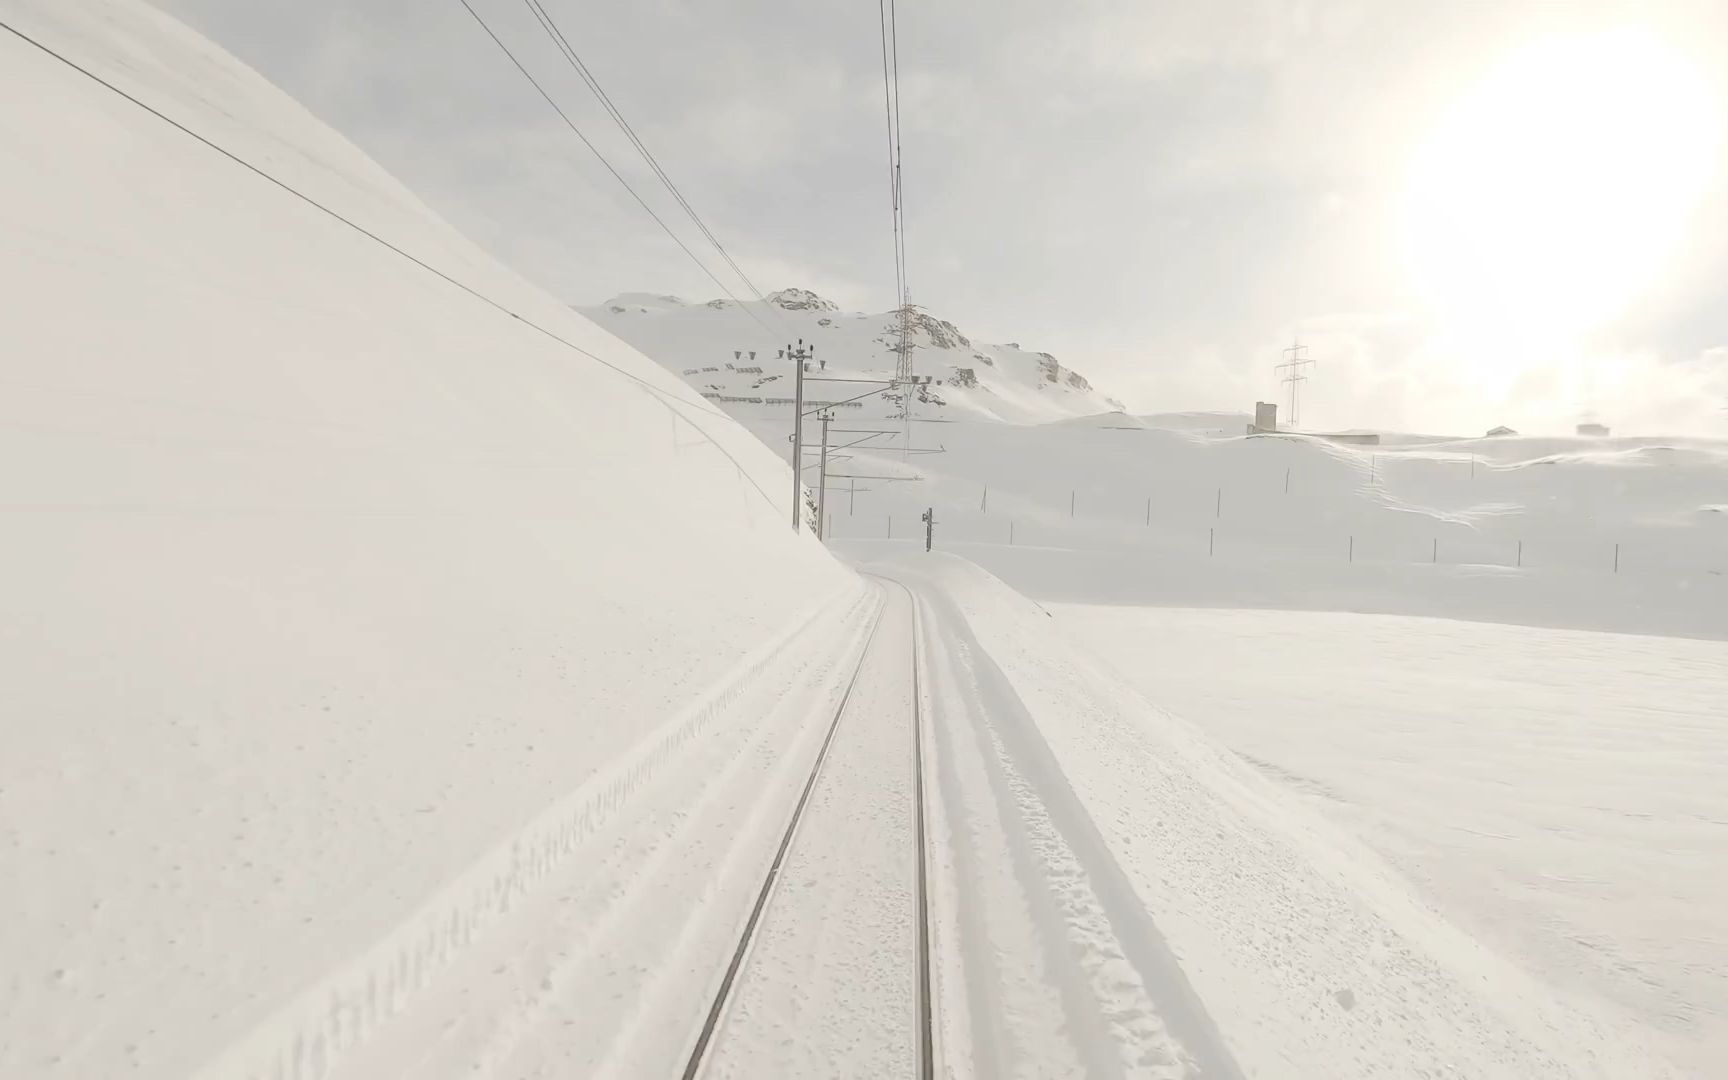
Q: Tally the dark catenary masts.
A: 2